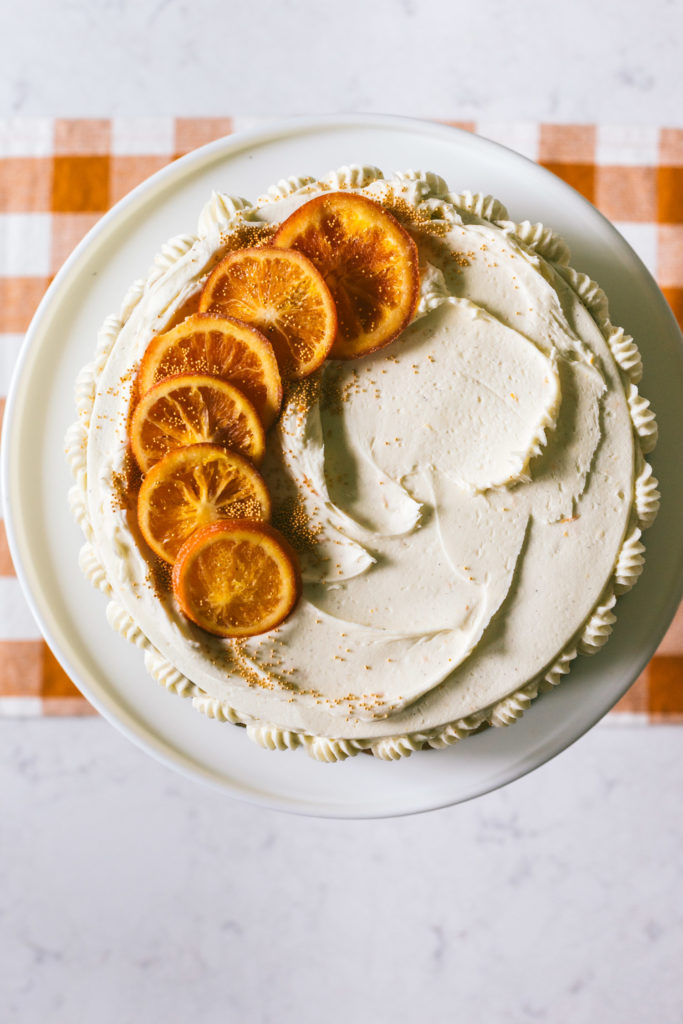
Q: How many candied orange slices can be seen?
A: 6